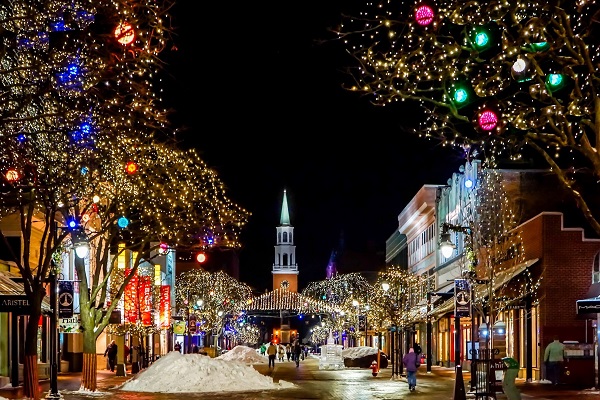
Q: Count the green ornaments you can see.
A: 4